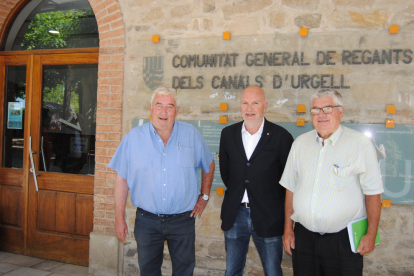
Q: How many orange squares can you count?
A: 12